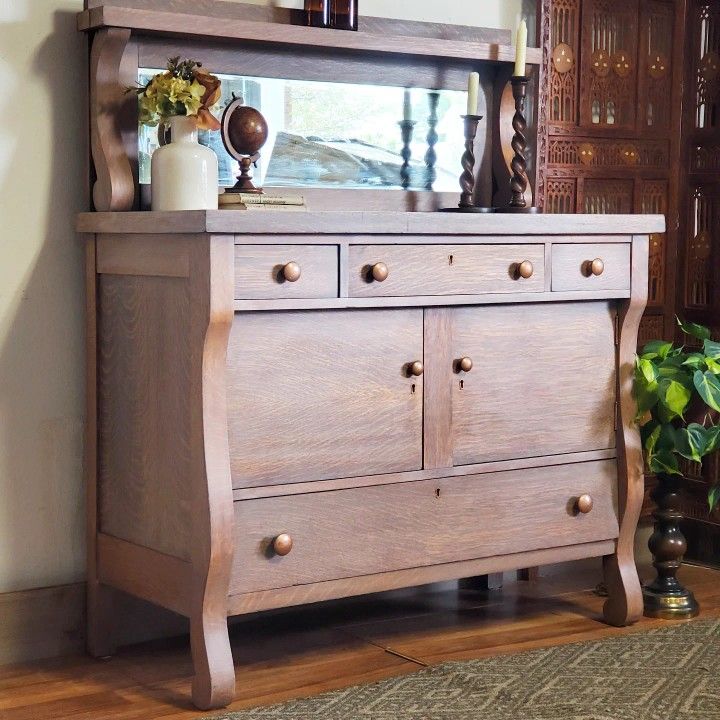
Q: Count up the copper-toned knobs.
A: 8